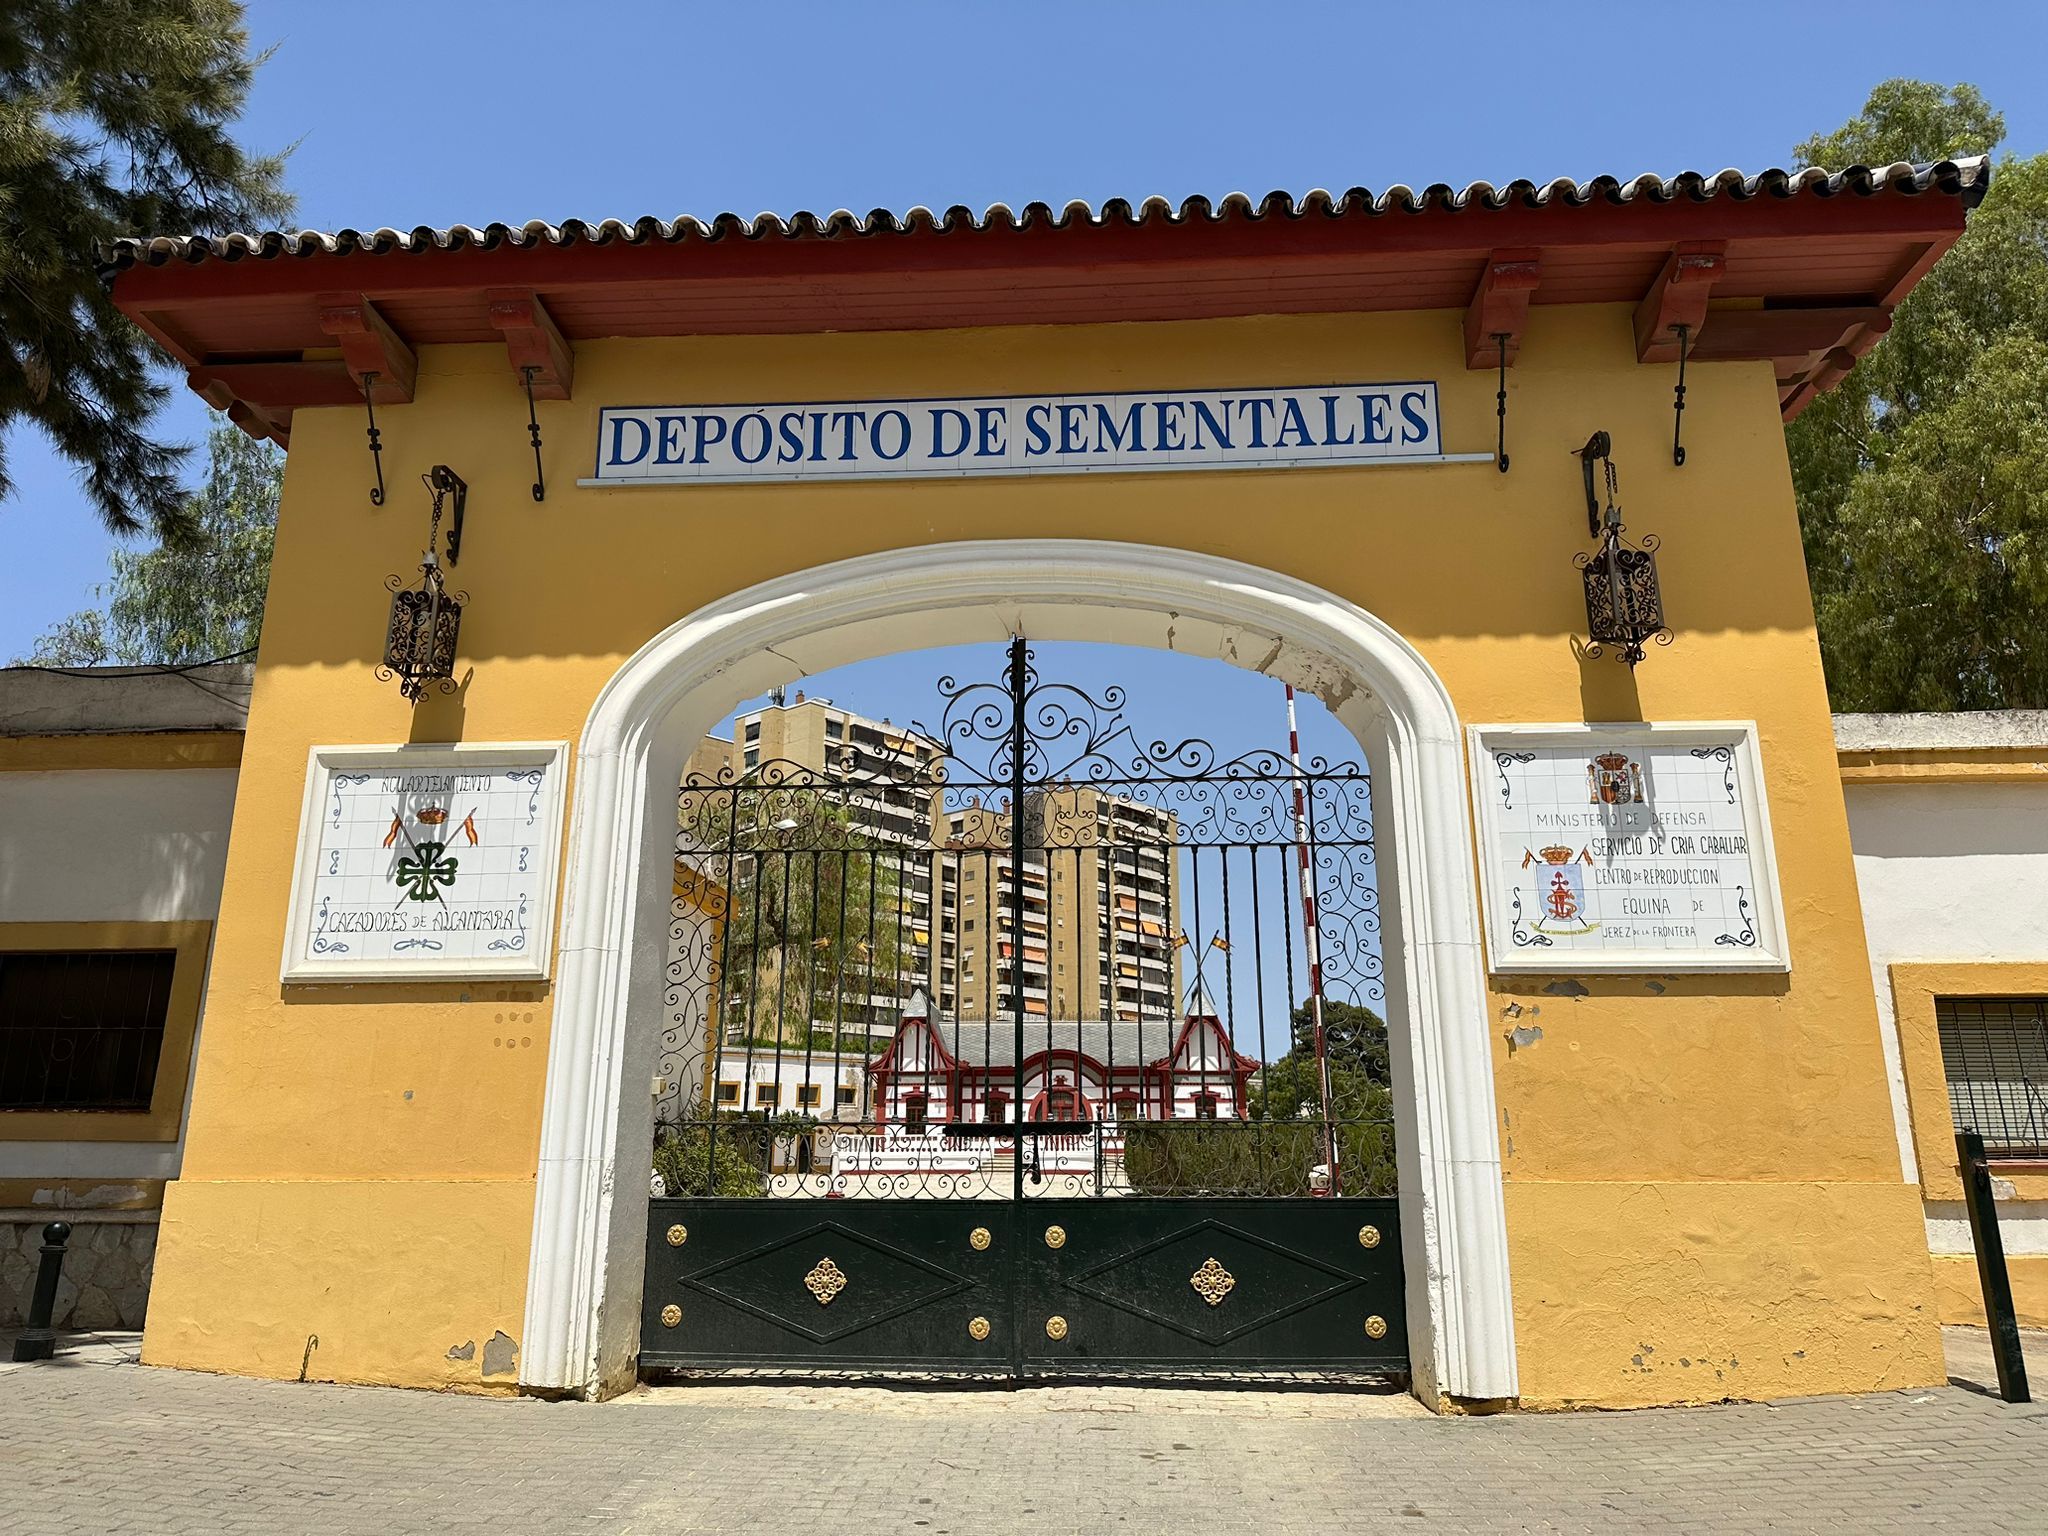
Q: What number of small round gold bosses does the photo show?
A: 8